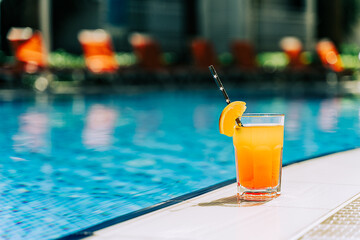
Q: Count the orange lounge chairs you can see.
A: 7